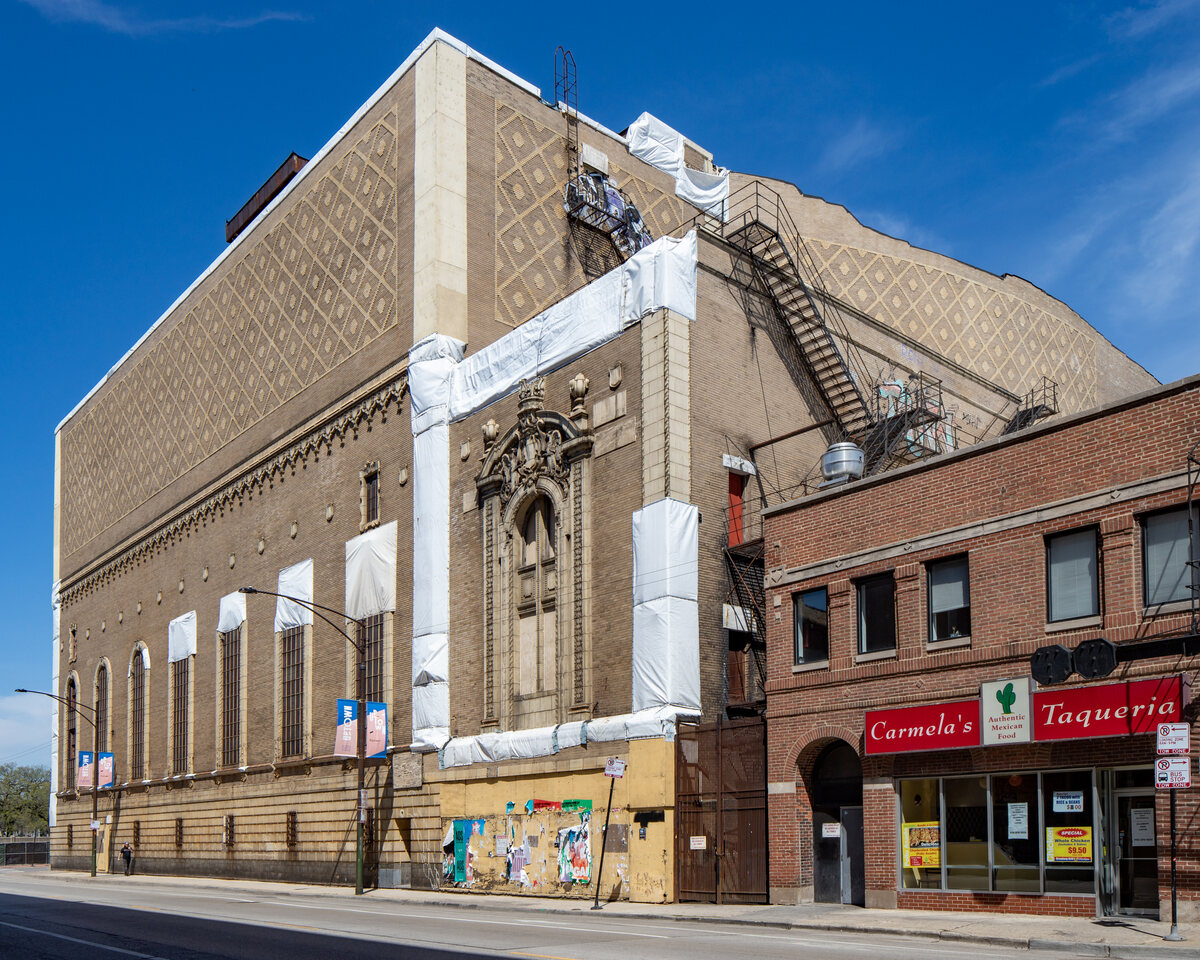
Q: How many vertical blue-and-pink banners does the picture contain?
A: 4